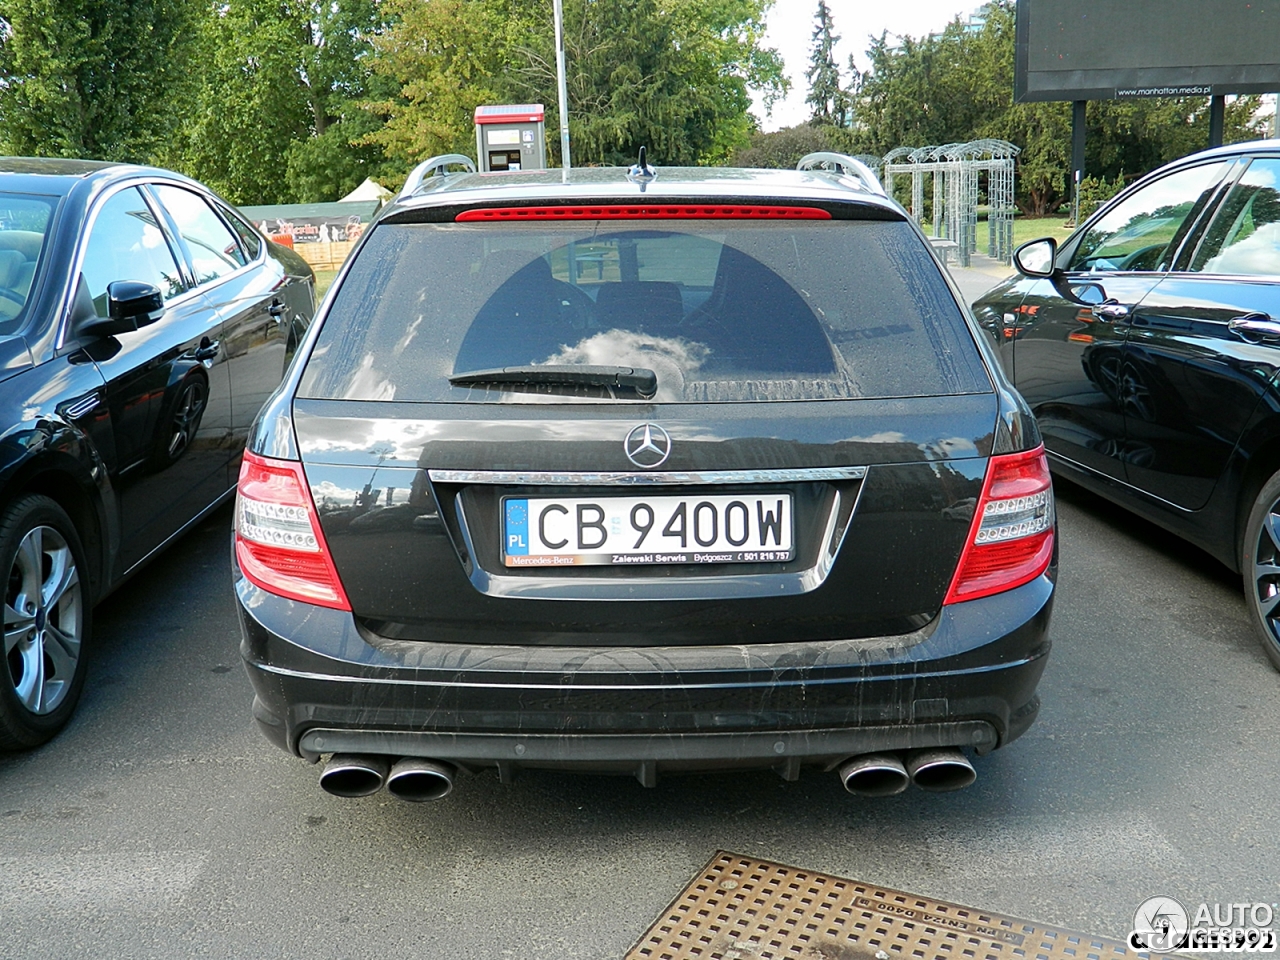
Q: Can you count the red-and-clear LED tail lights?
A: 2